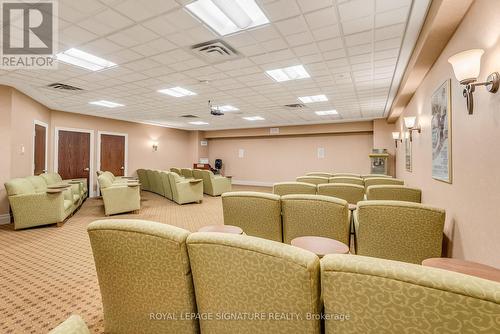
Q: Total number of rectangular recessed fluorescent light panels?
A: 10